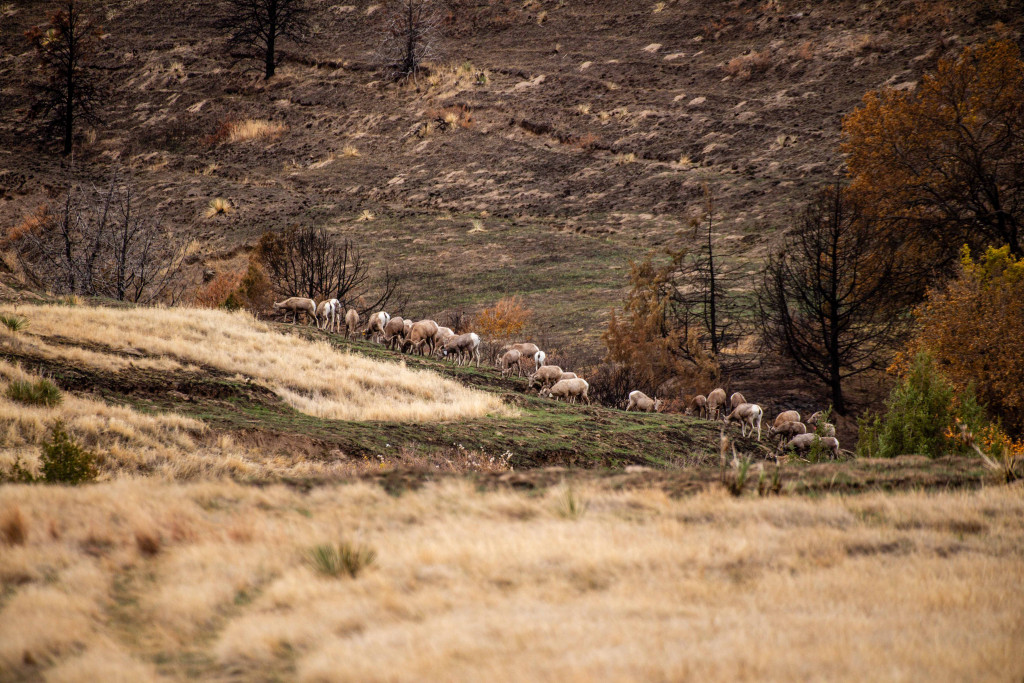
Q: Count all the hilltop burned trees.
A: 3